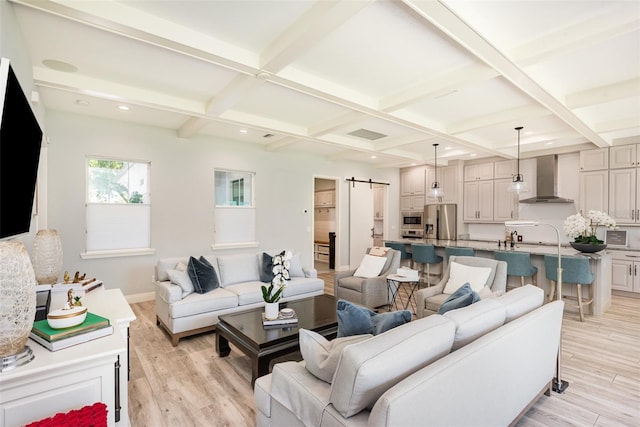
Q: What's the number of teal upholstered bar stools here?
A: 5